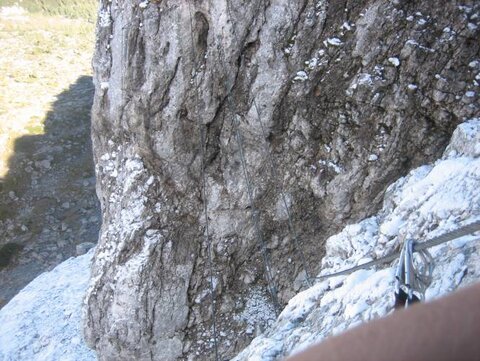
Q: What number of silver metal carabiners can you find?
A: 2